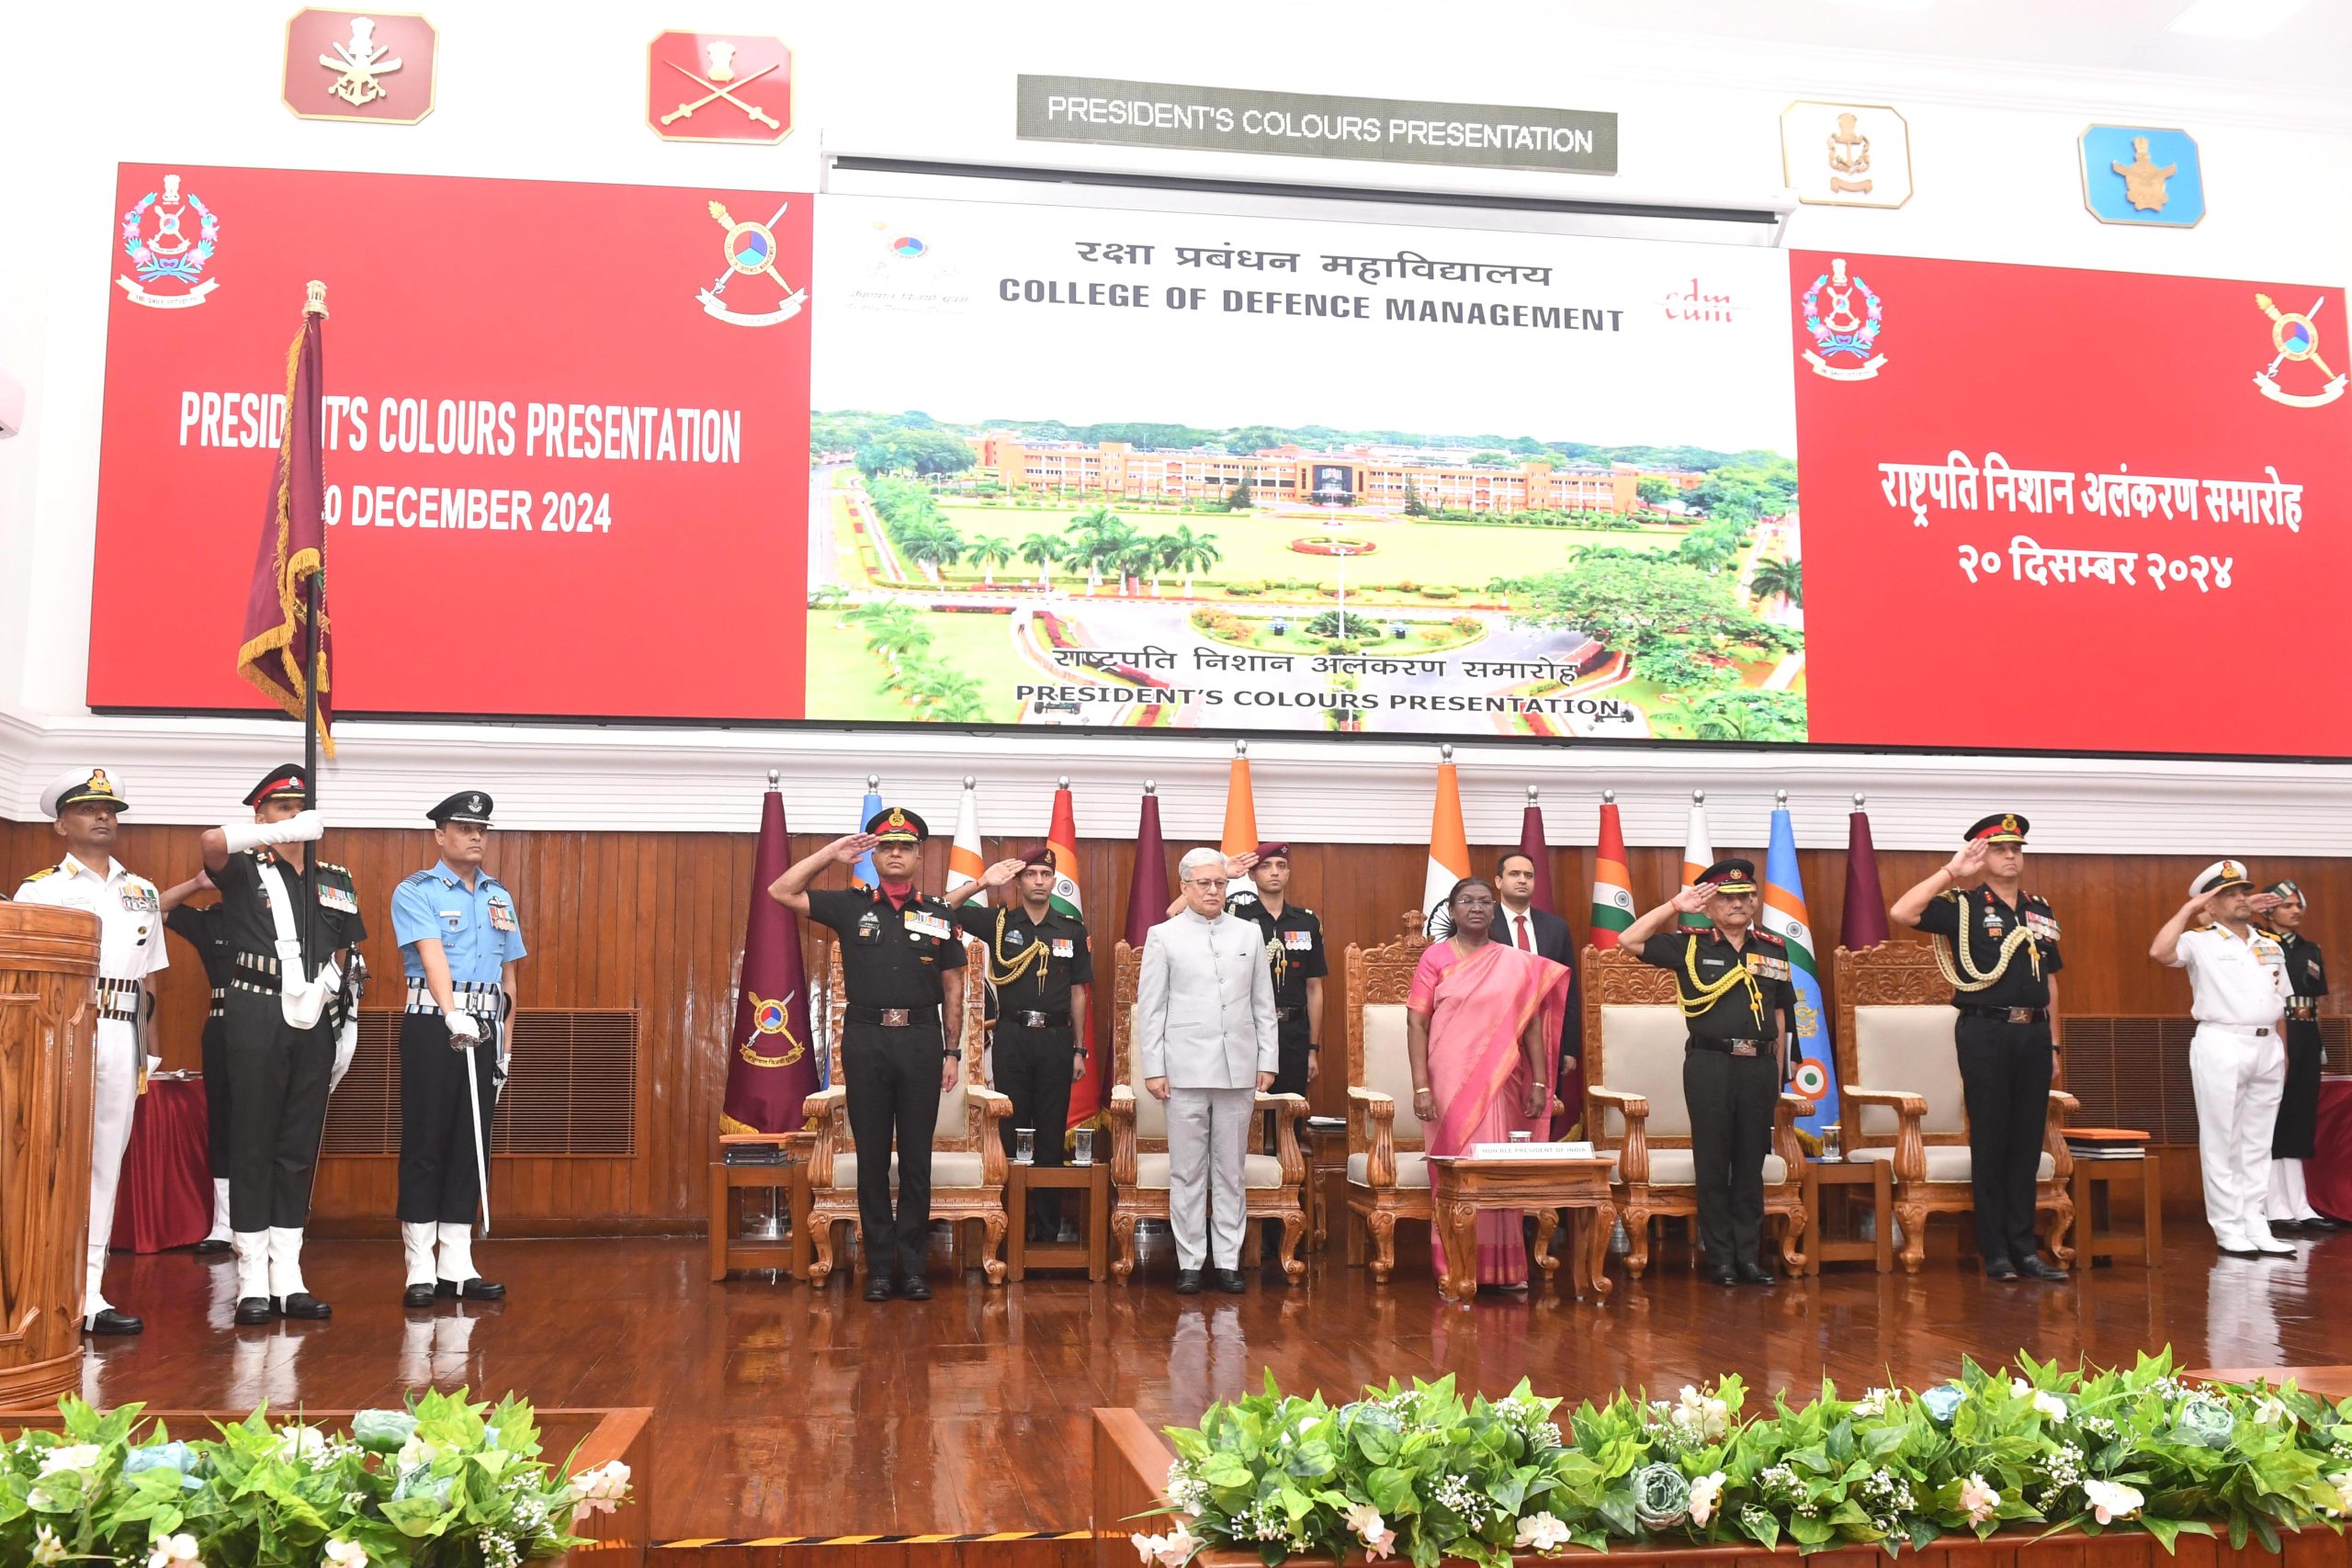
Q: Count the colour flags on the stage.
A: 13